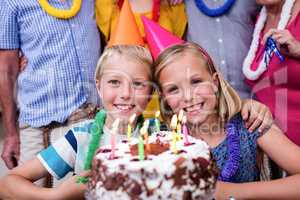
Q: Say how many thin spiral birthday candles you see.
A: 8